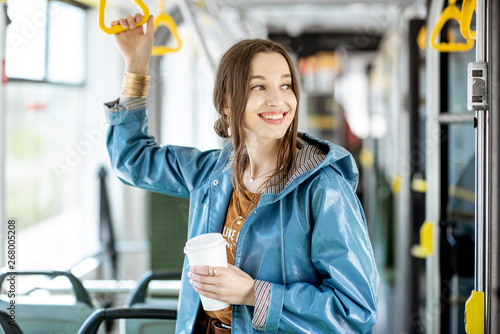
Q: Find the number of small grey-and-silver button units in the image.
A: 1